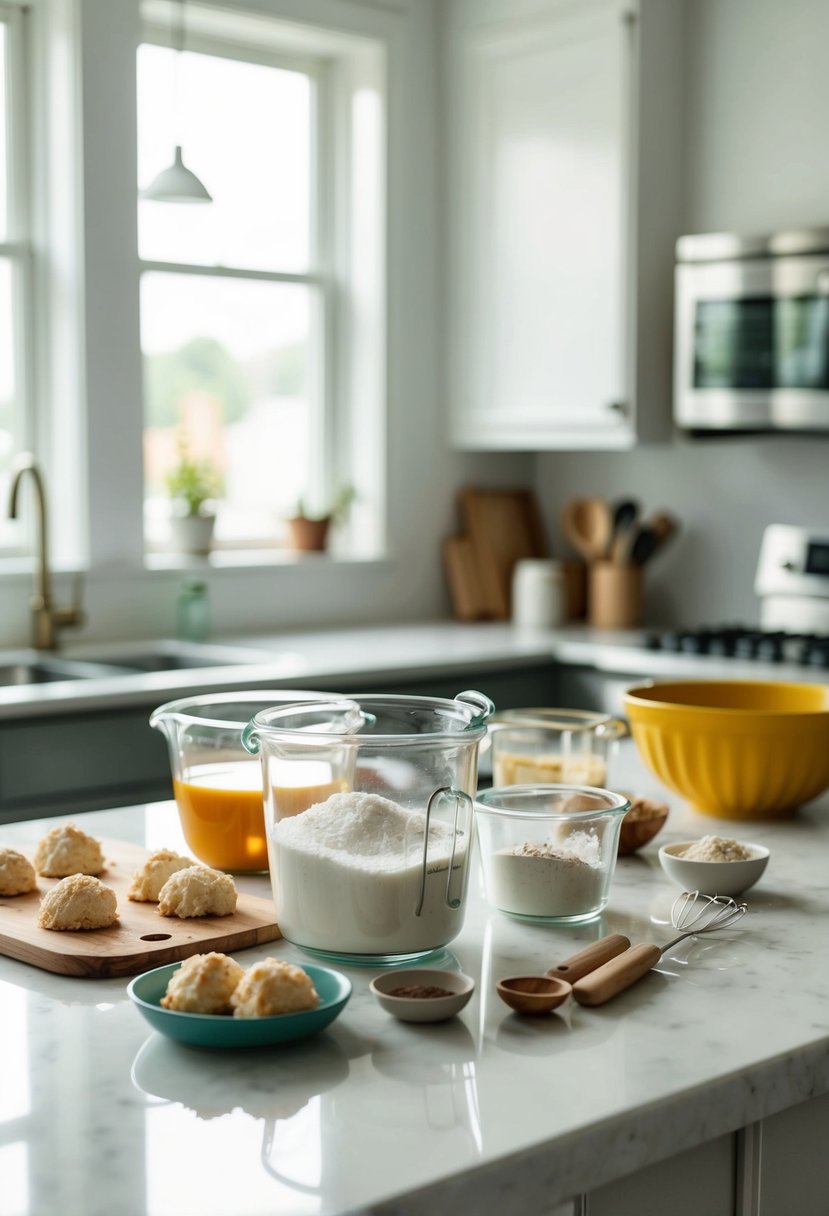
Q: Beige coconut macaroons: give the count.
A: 7